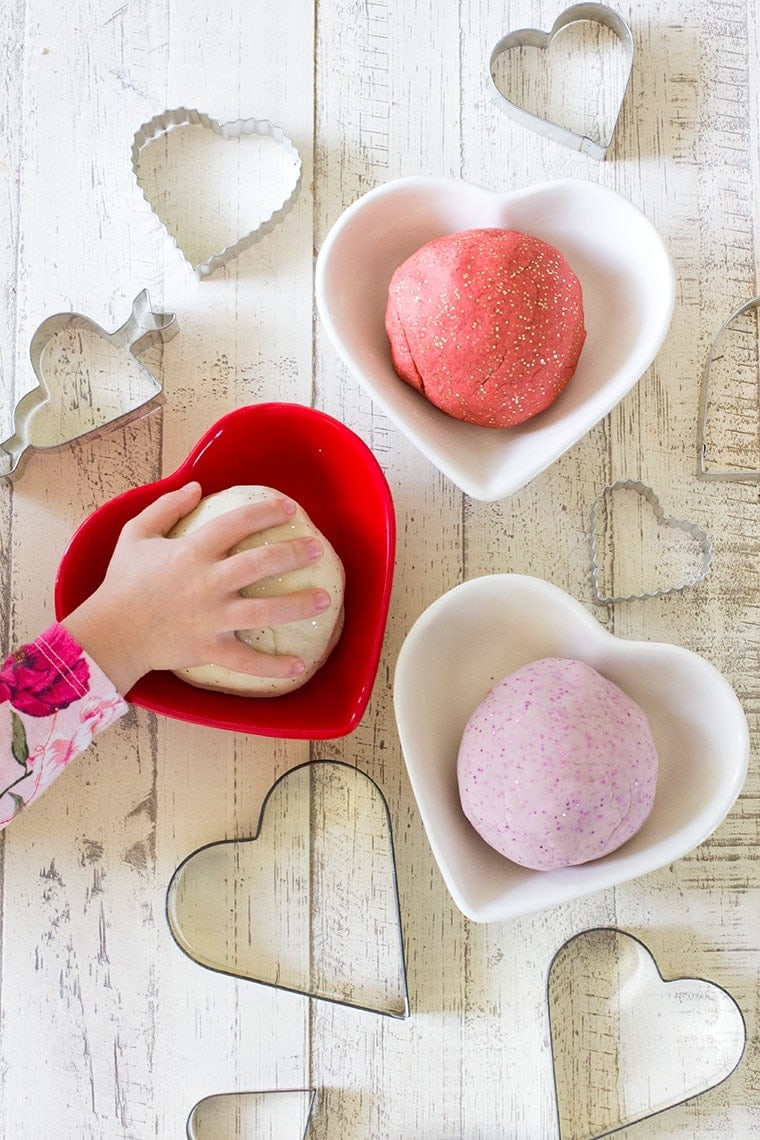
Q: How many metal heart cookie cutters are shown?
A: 8